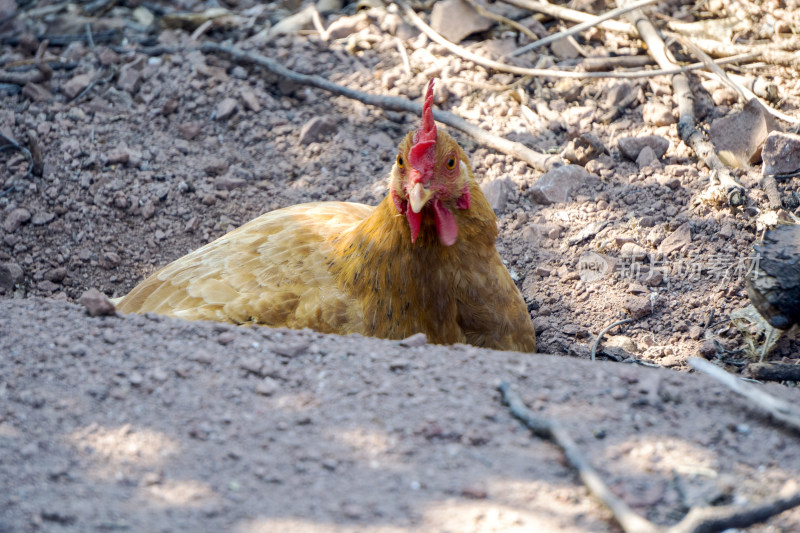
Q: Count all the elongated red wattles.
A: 2